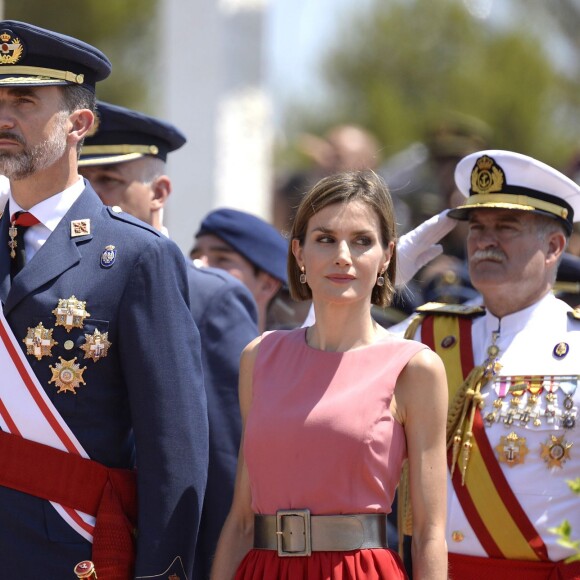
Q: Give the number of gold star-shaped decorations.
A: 6